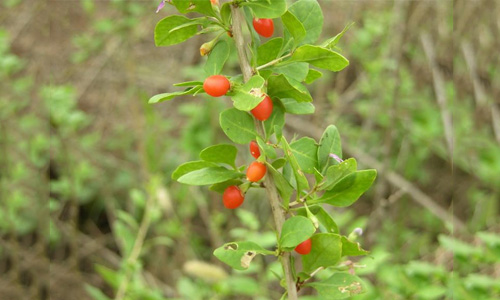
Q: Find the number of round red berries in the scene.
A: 7